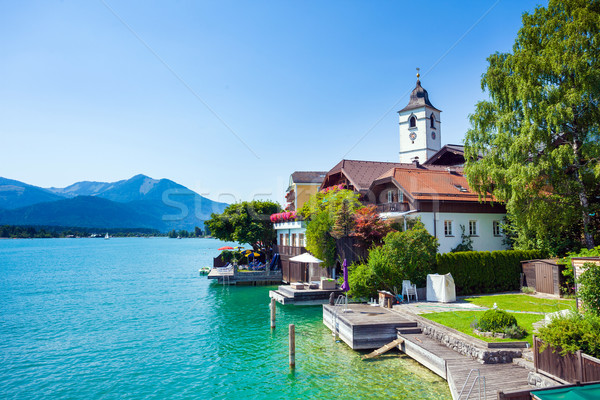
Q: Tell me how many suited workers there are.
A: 0